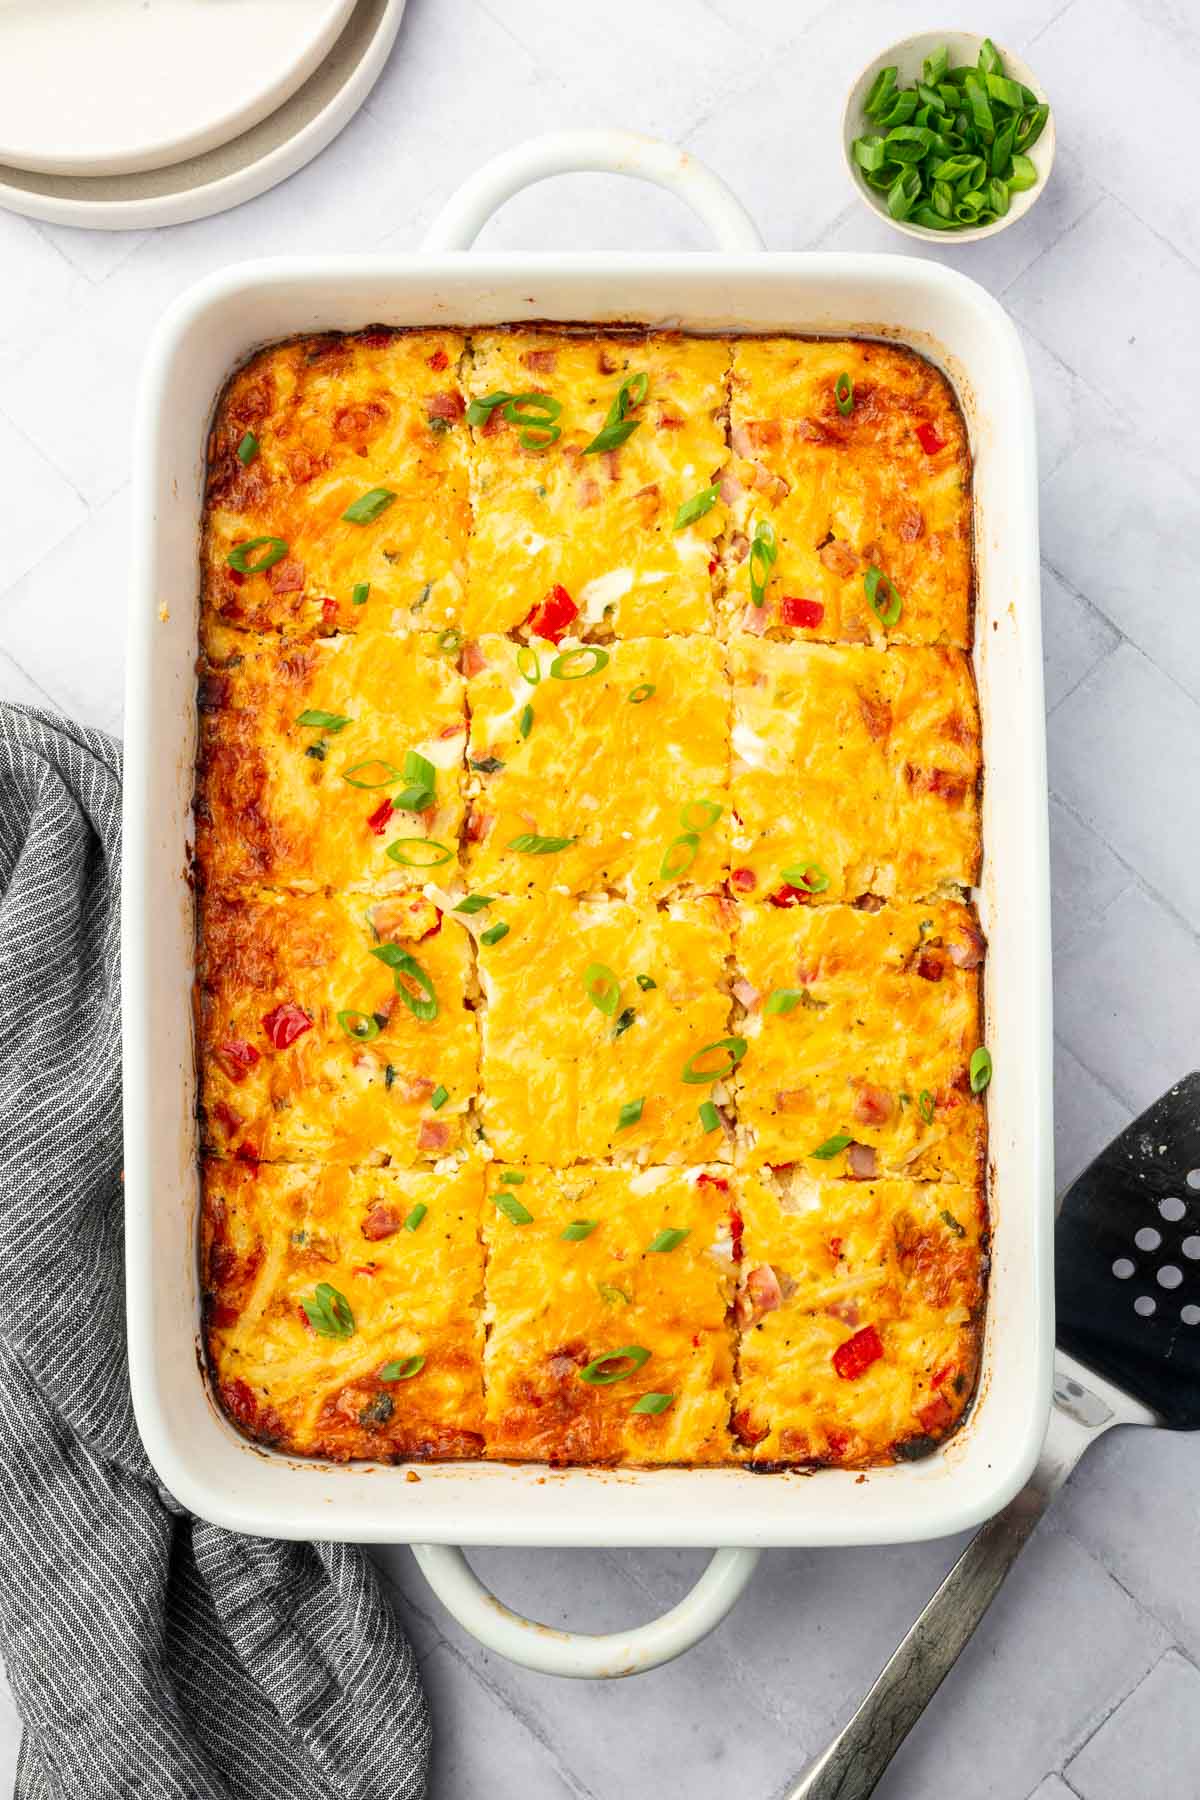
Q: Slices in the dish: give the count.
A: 12